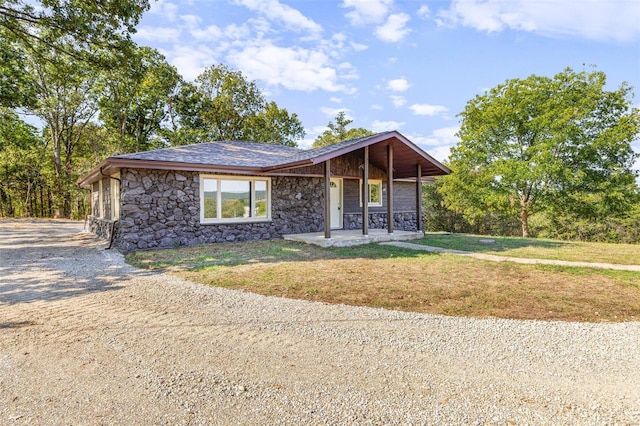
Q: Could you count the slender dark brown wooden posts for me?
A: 4